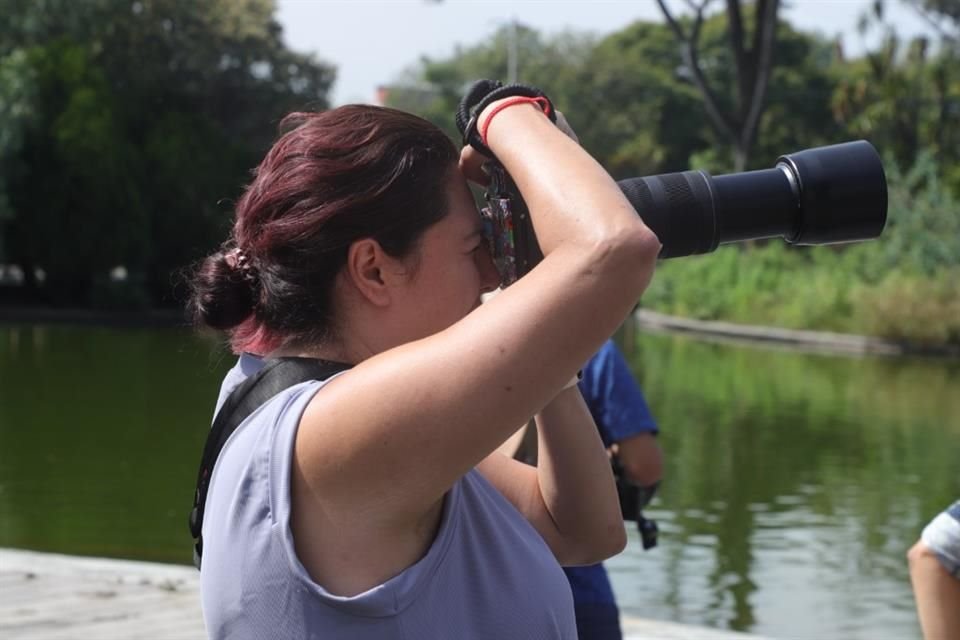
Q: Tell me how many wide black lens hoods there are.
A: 1